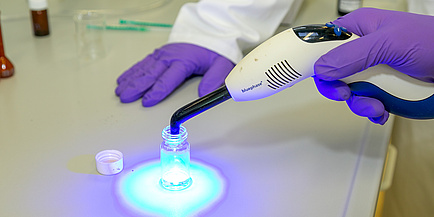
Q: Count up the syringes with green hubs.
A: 2